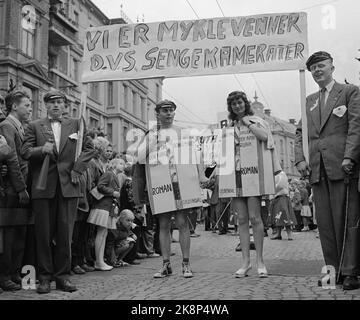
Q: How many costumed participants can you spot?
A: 2